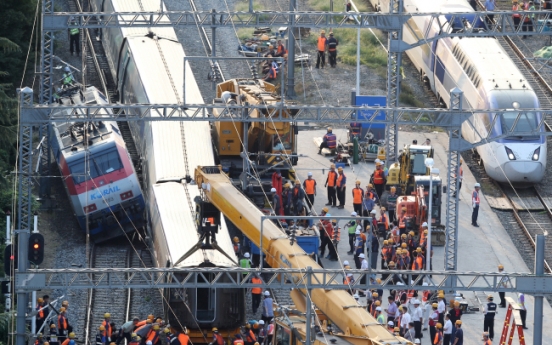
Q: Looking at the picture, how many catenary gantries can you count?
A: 3